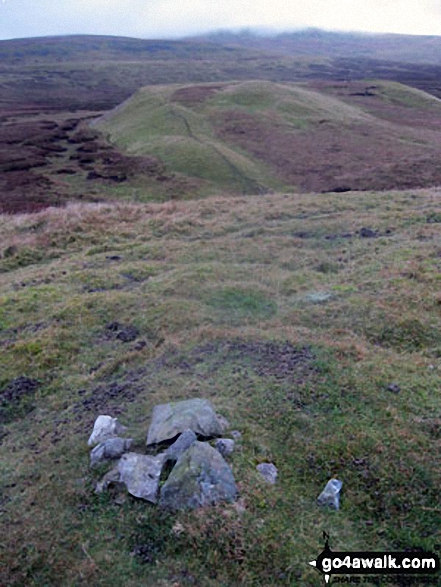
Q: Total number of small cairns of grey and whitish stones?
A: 1